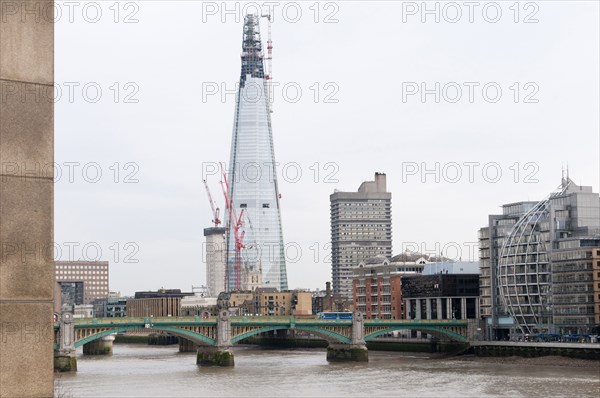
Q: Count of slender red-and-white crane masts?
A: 4